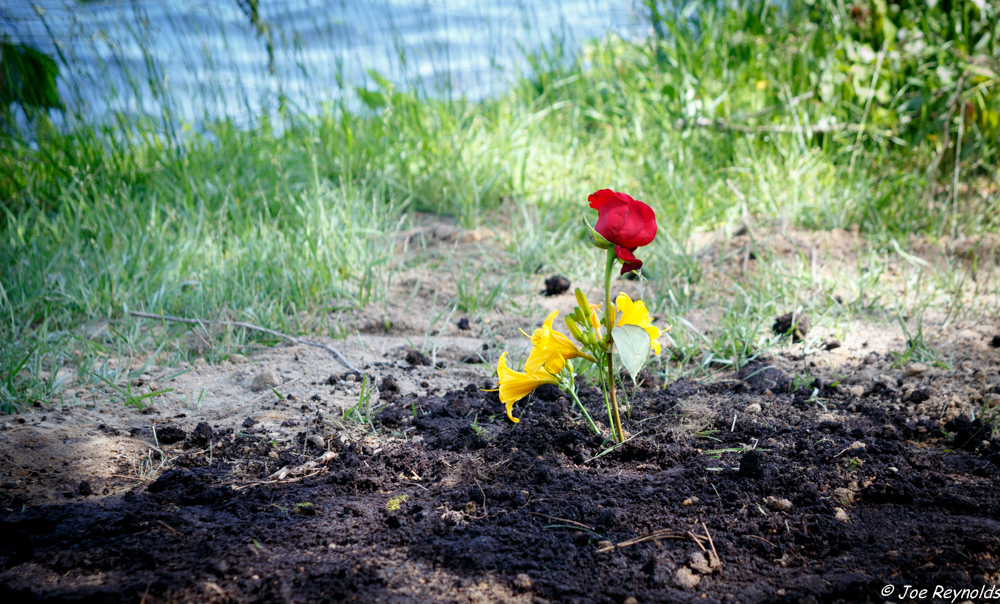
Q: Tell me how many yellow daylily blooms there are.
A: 3